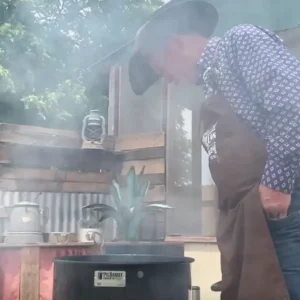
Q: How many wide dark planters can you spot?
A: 1